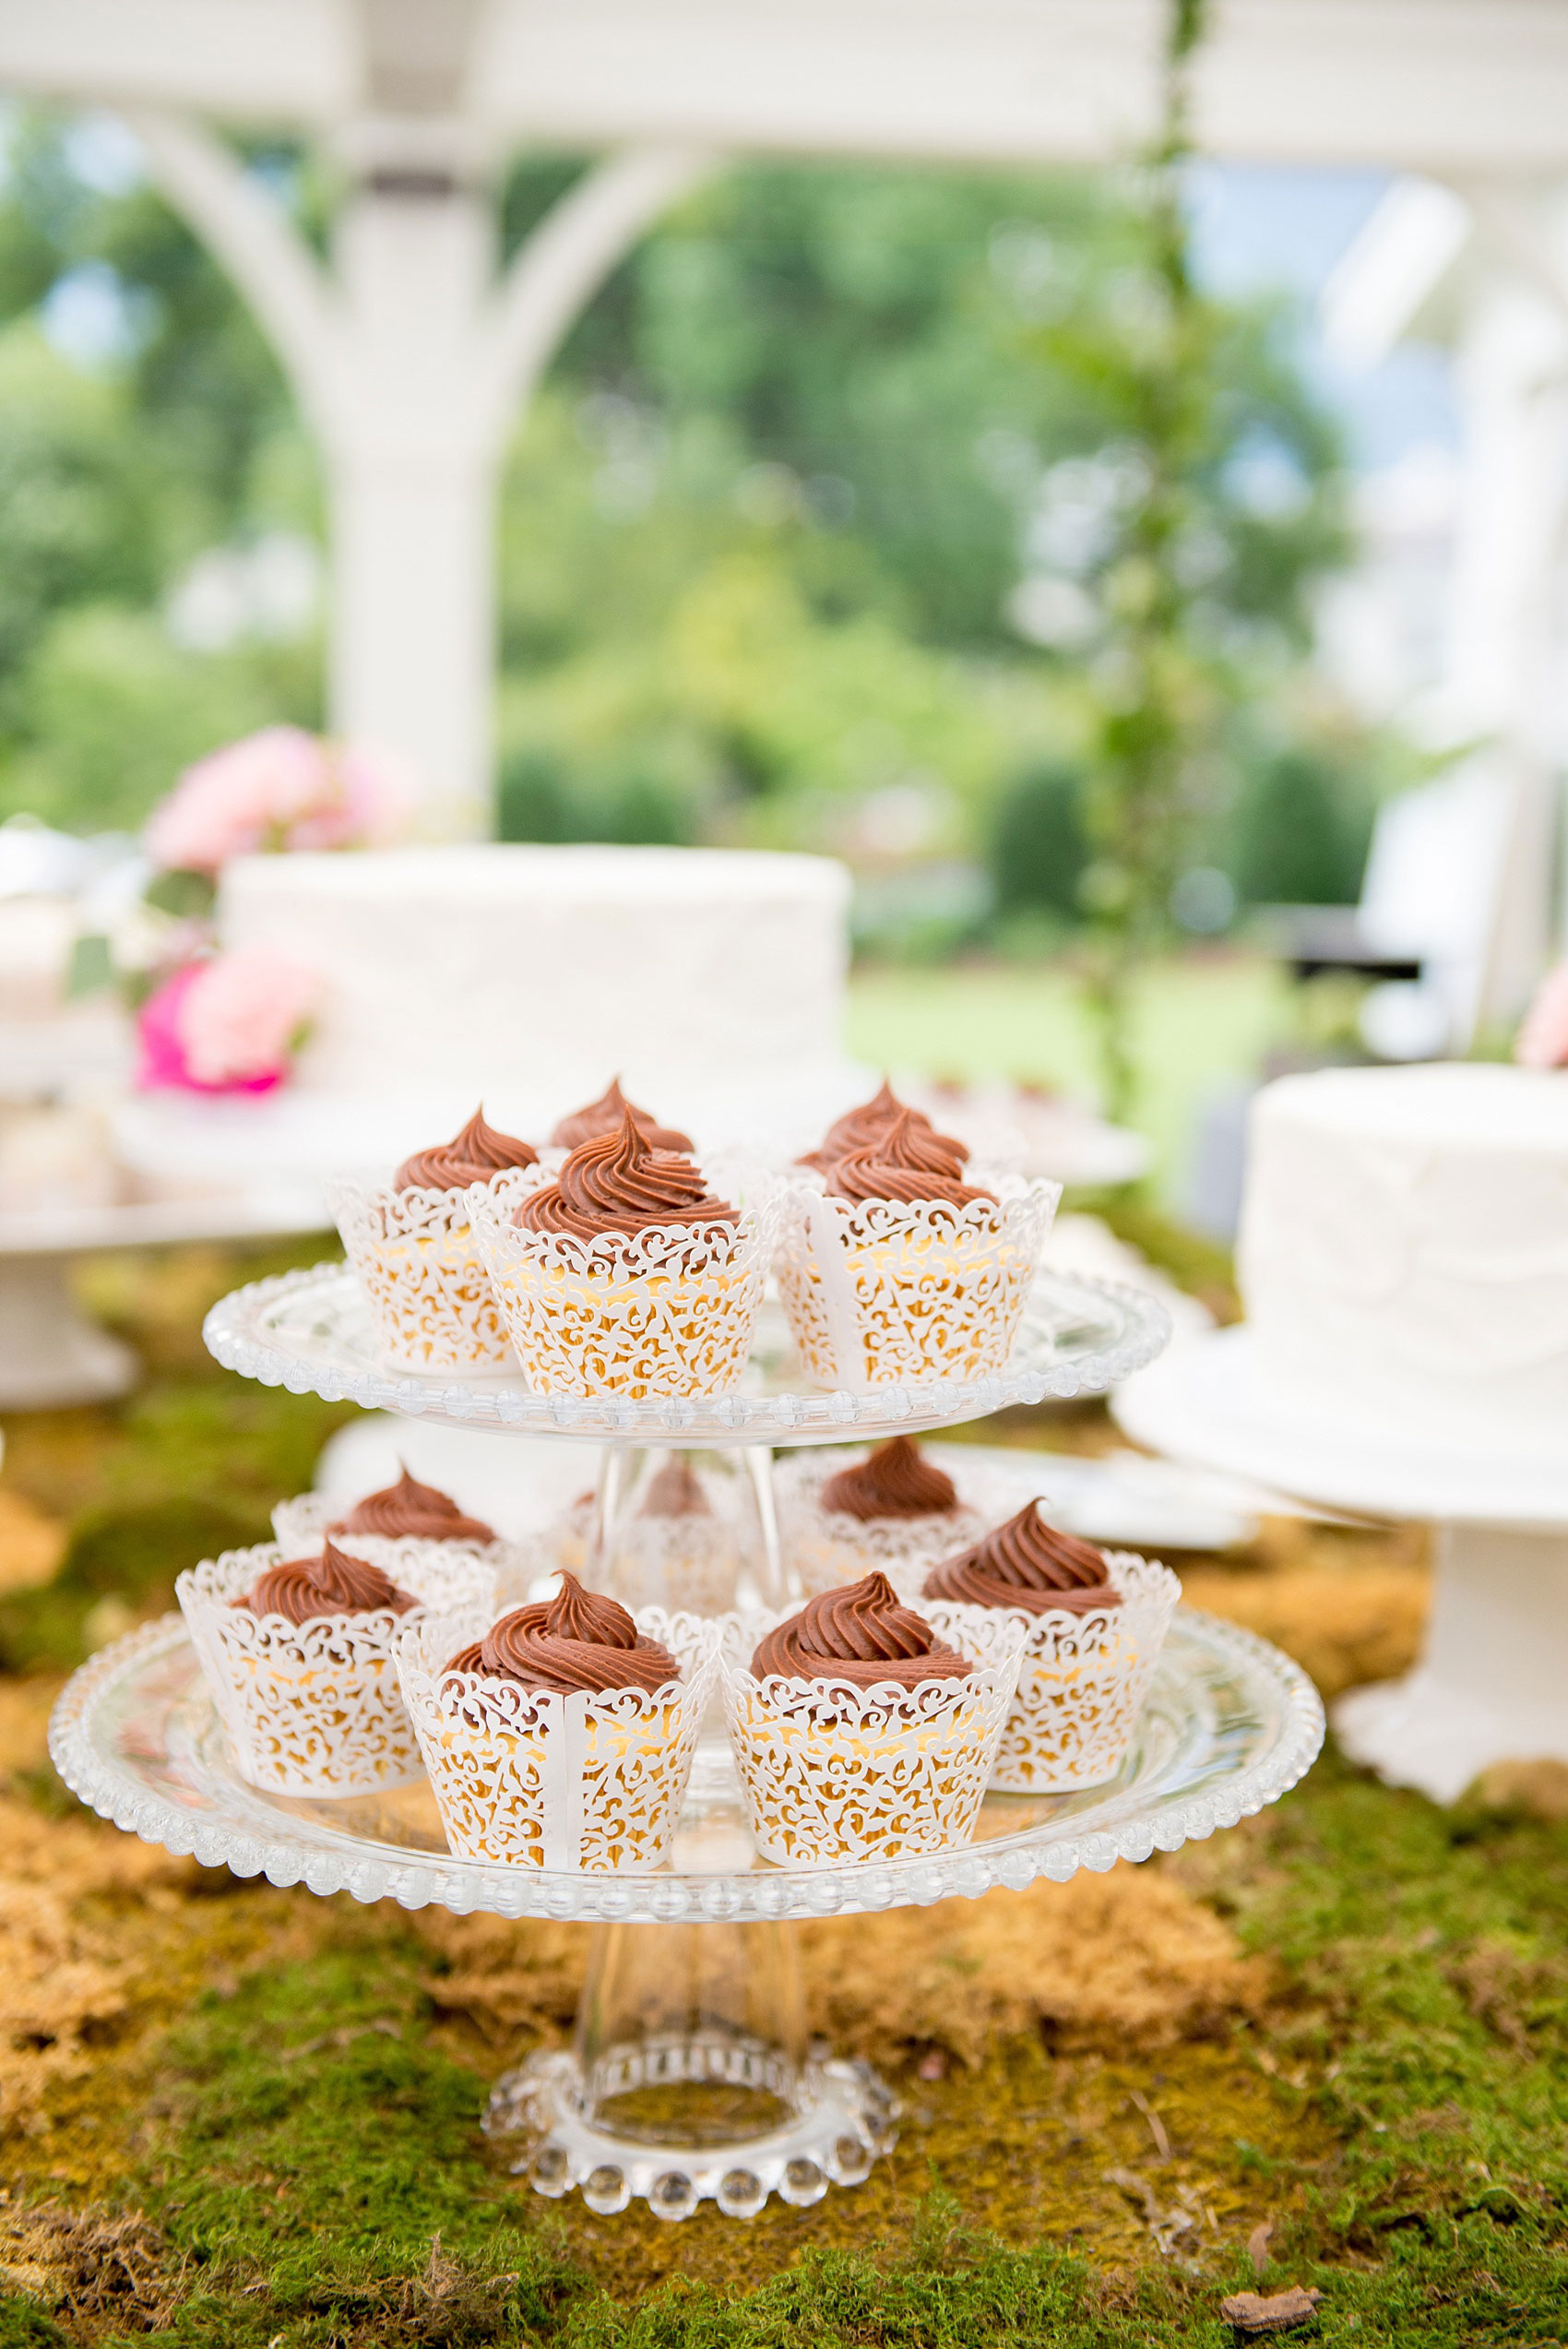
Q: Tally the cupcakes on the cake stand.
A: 12